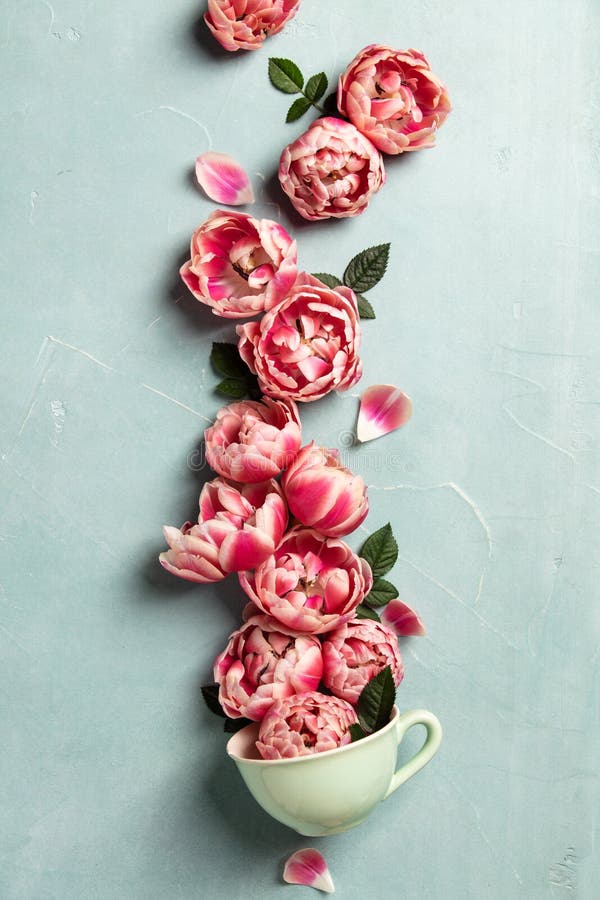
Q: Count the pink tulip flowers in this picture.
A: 12